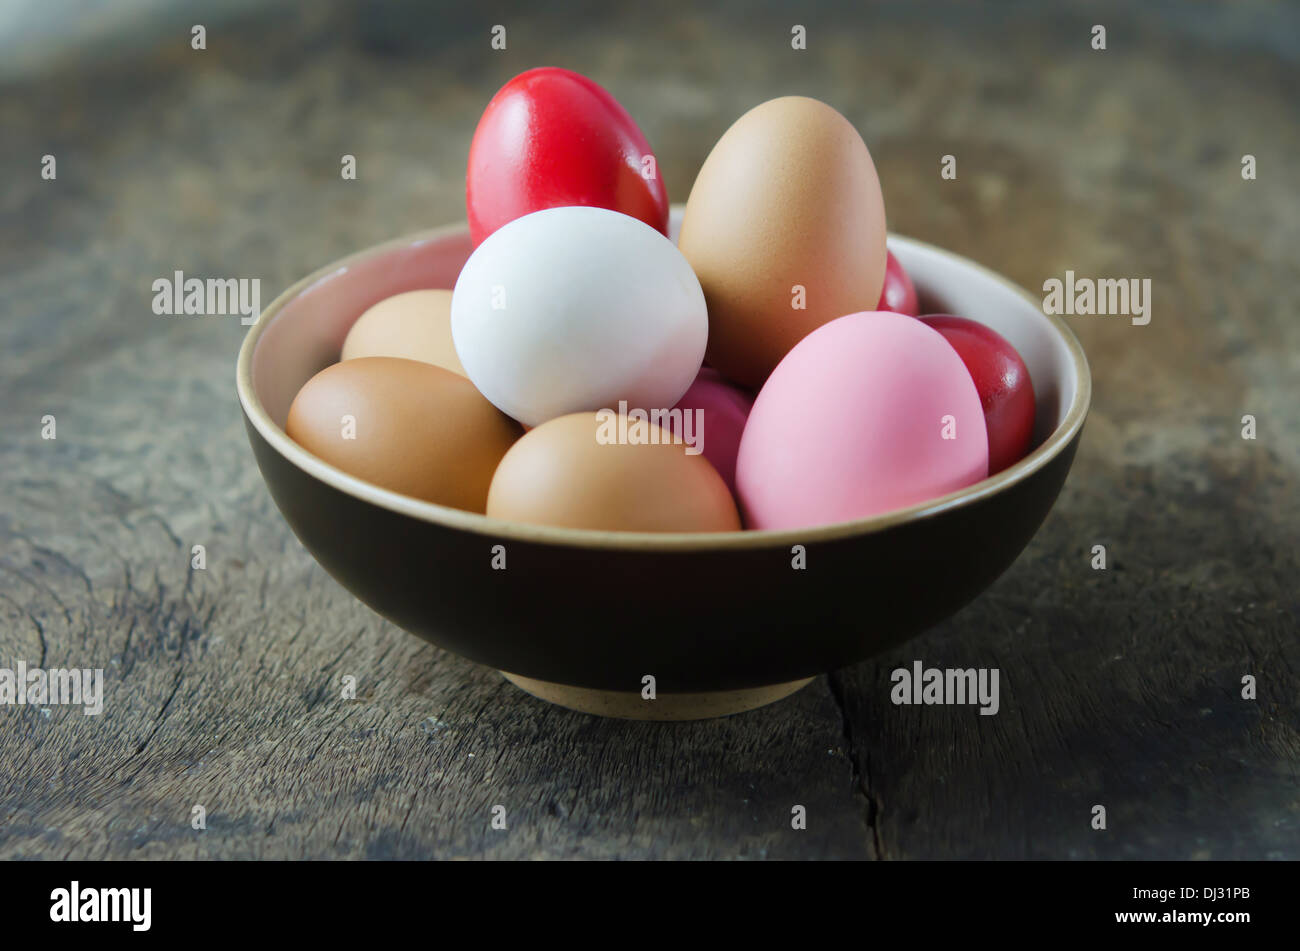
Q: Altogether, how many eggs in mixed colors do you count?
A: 10